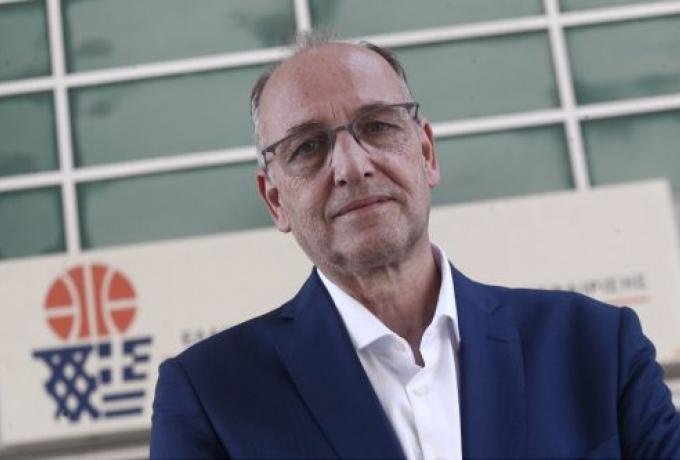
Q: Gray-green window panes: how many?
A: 12